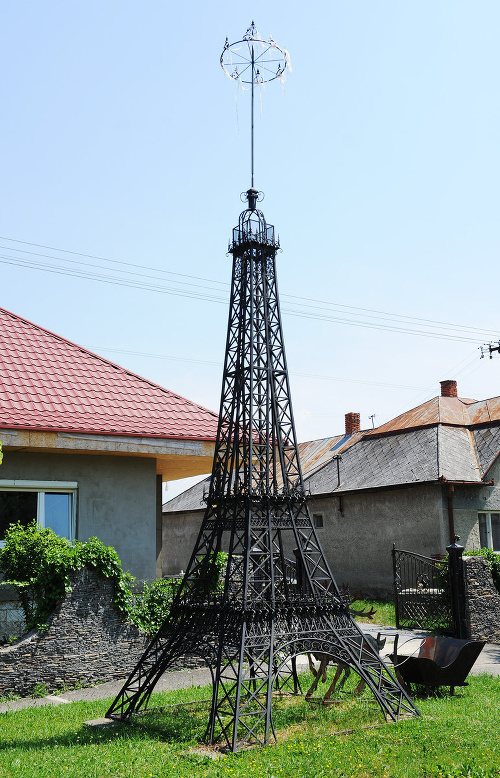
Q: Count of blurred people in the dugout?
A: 0